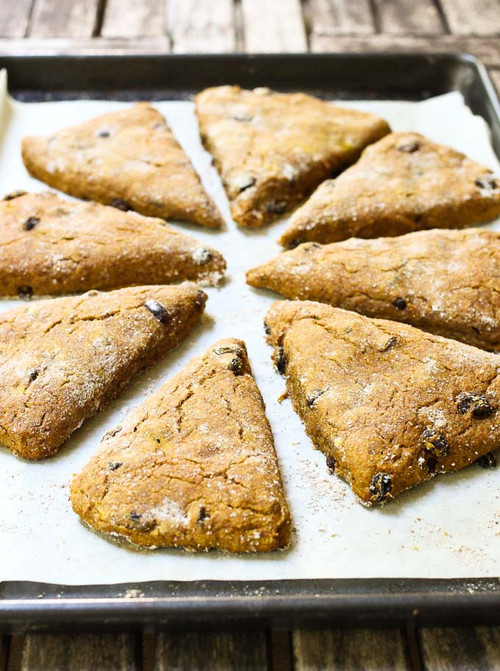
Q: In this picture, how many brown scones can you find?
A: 8